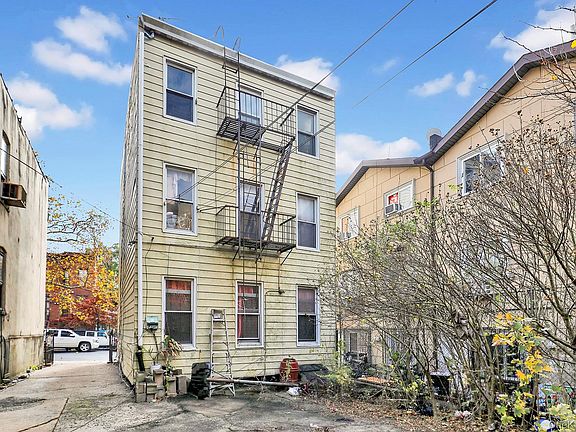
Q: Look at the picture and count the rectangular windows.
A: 12